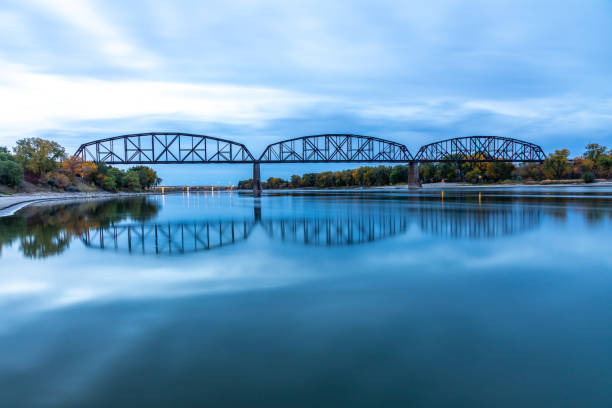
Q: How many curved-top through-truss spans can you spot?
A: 3